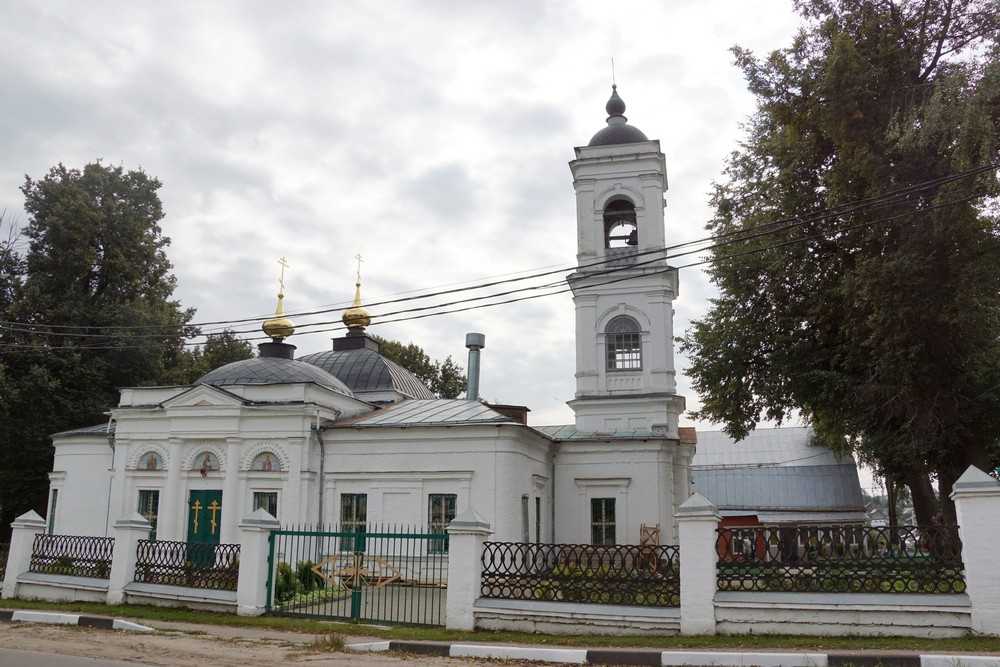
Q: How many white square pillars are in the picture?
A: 6